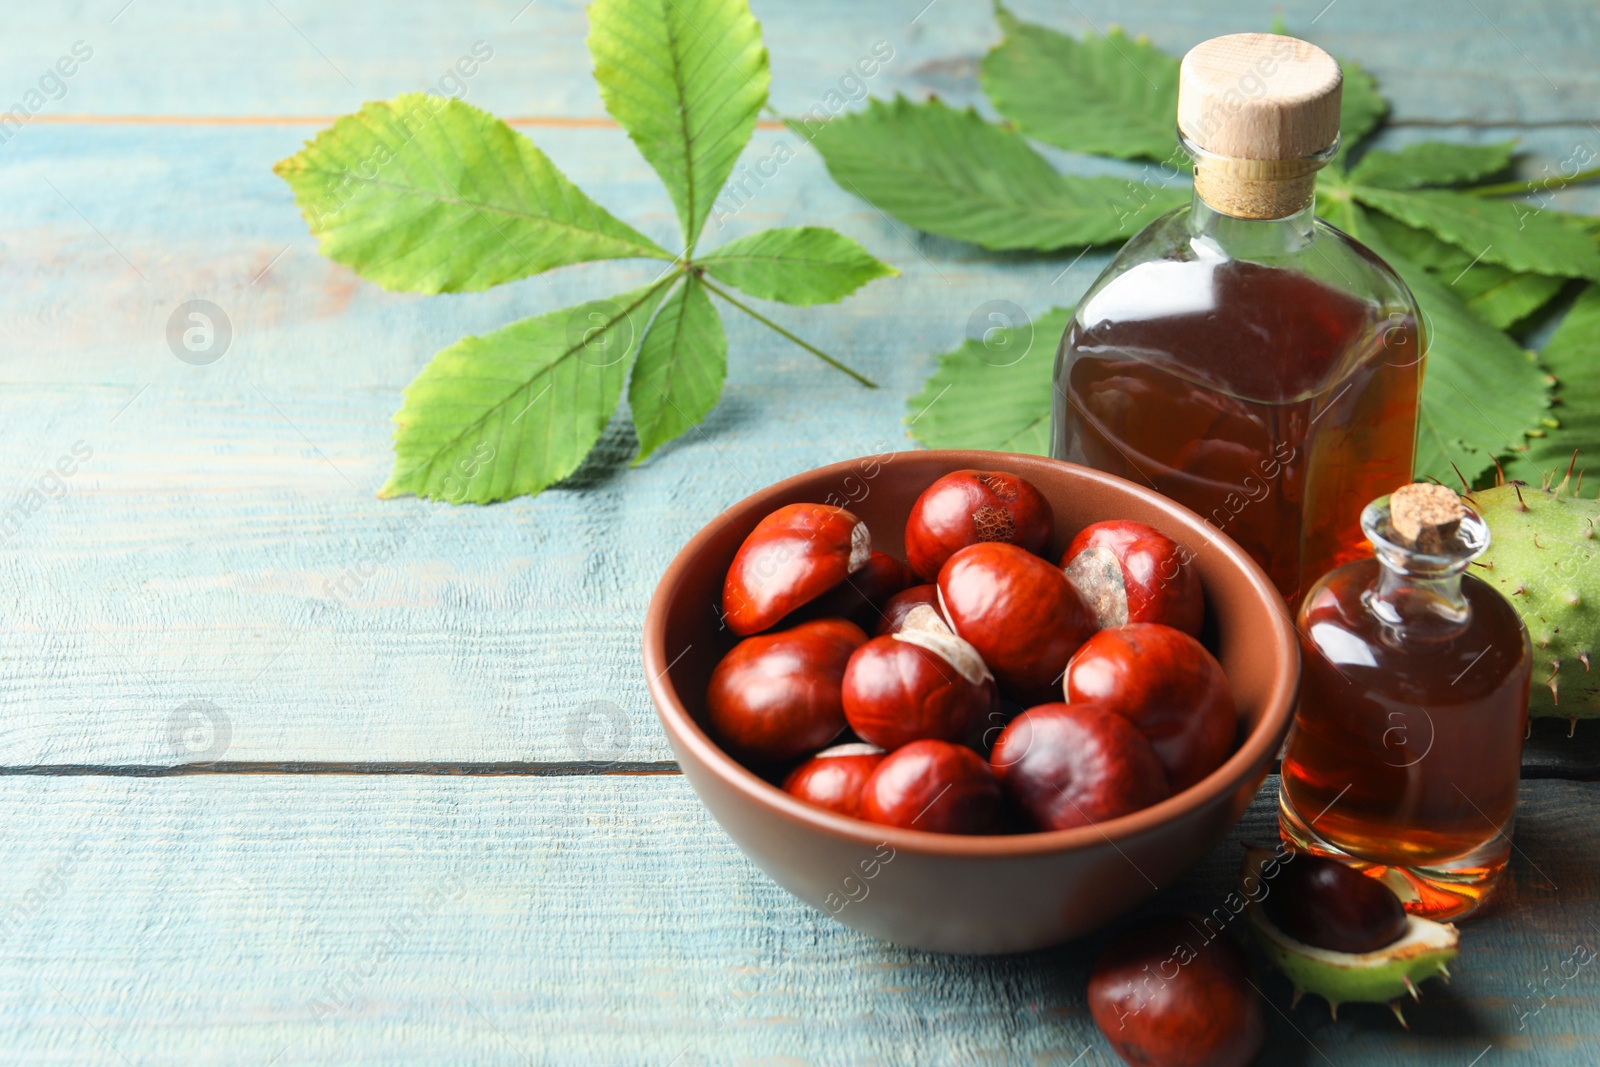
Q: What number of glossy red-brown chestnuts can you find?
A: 14